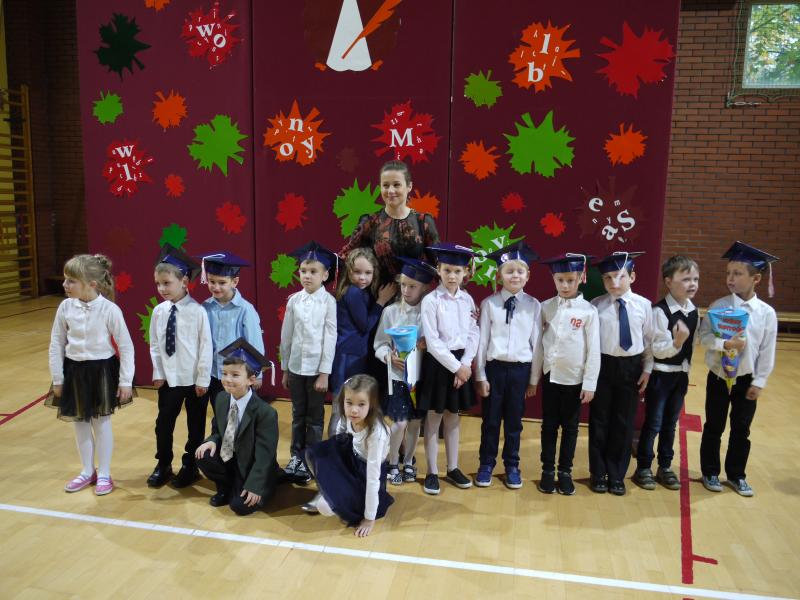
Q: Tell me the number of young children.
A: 14